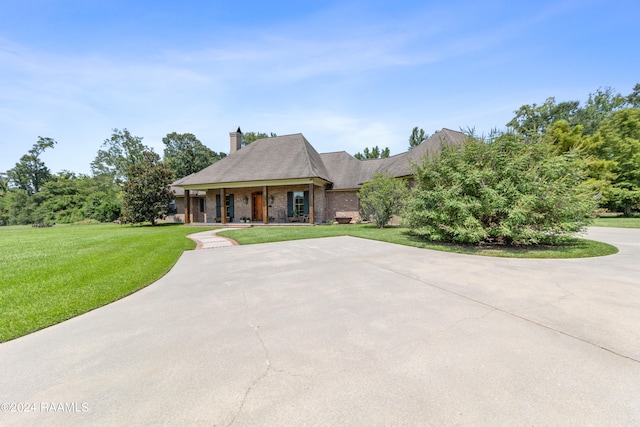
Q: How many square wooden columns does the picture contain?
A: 4